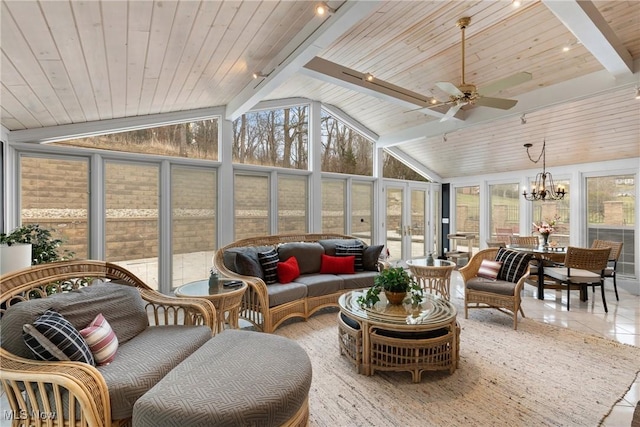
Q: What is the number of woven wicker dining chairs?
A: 4